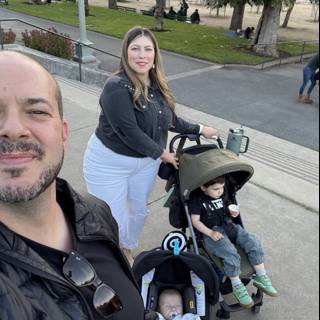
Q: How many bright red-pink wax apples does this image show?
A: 0